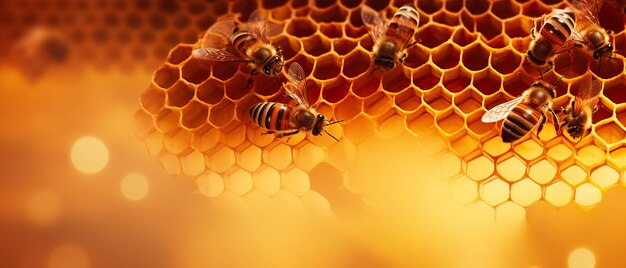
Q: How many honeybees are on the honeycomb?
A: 7